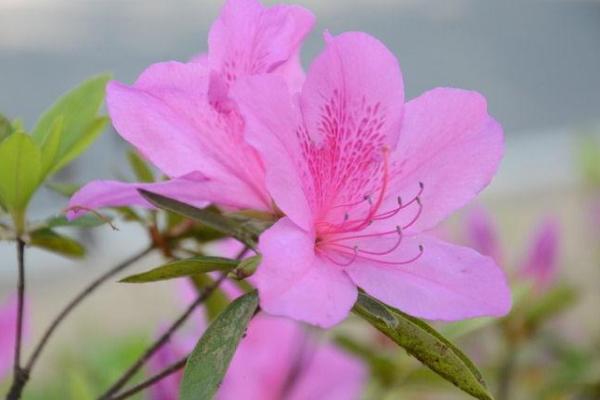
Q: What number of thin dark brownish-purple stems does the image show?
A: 4